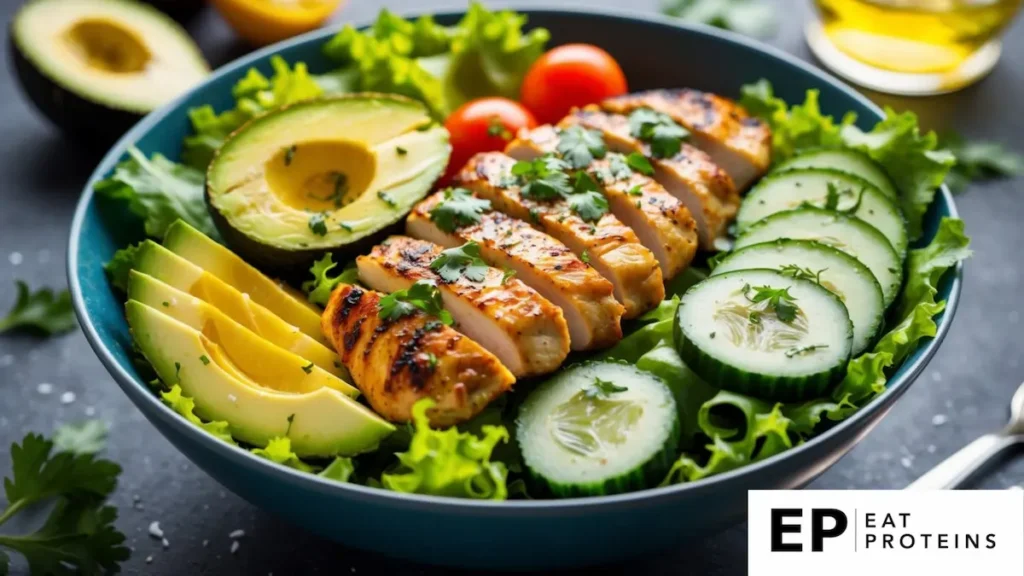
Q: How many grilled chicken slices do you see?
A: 7